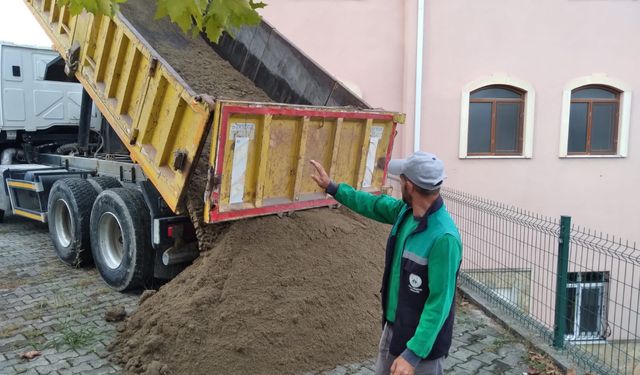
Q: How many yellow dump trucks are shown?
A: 1